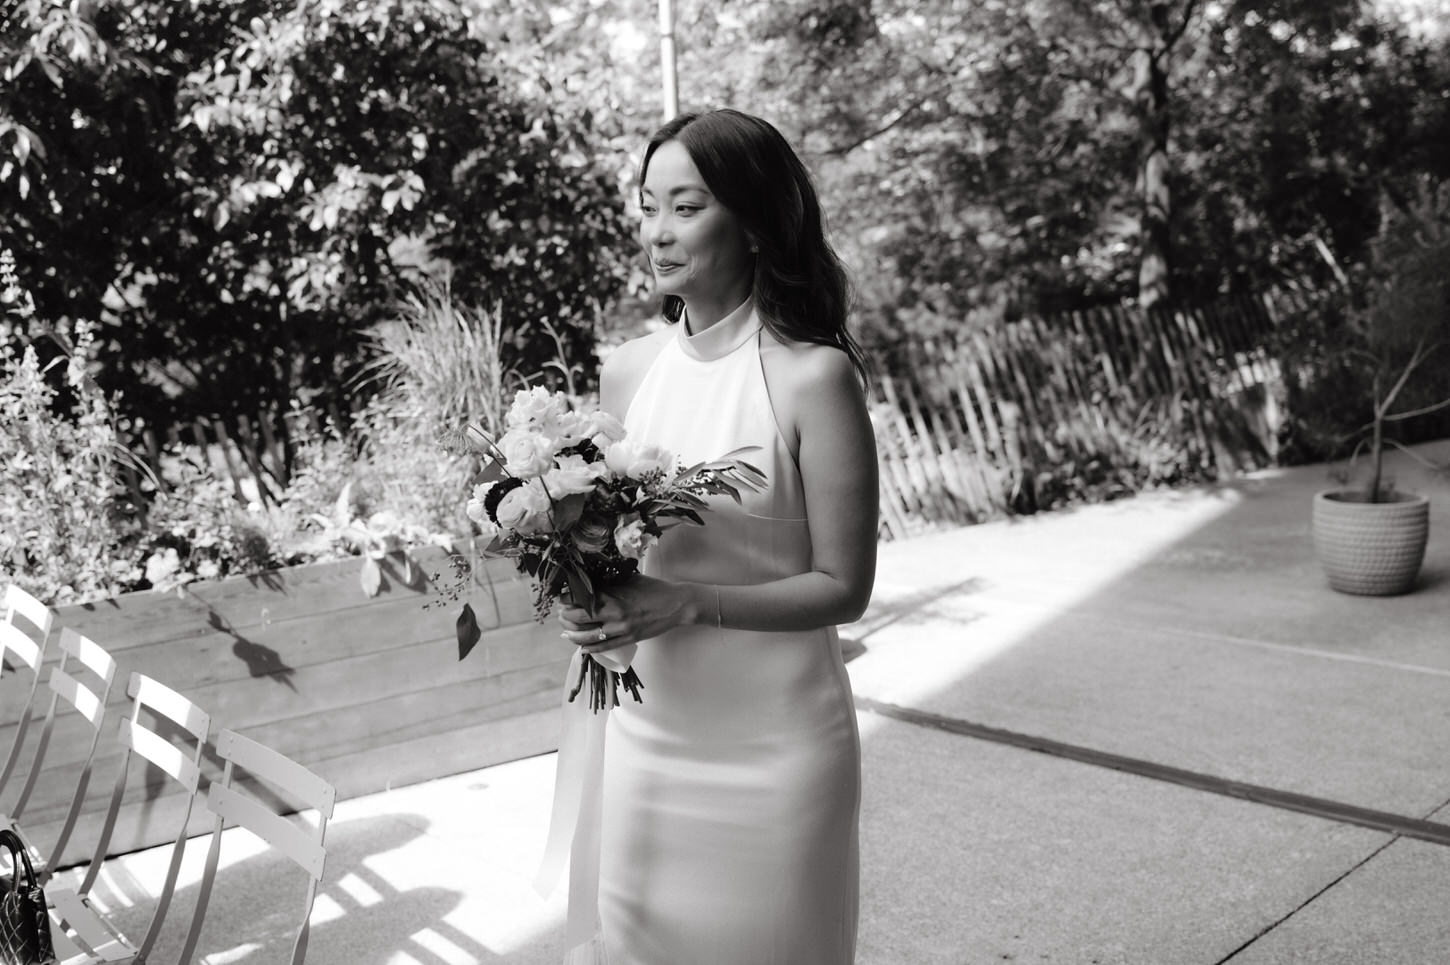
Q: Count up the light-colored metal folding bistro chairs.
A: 4